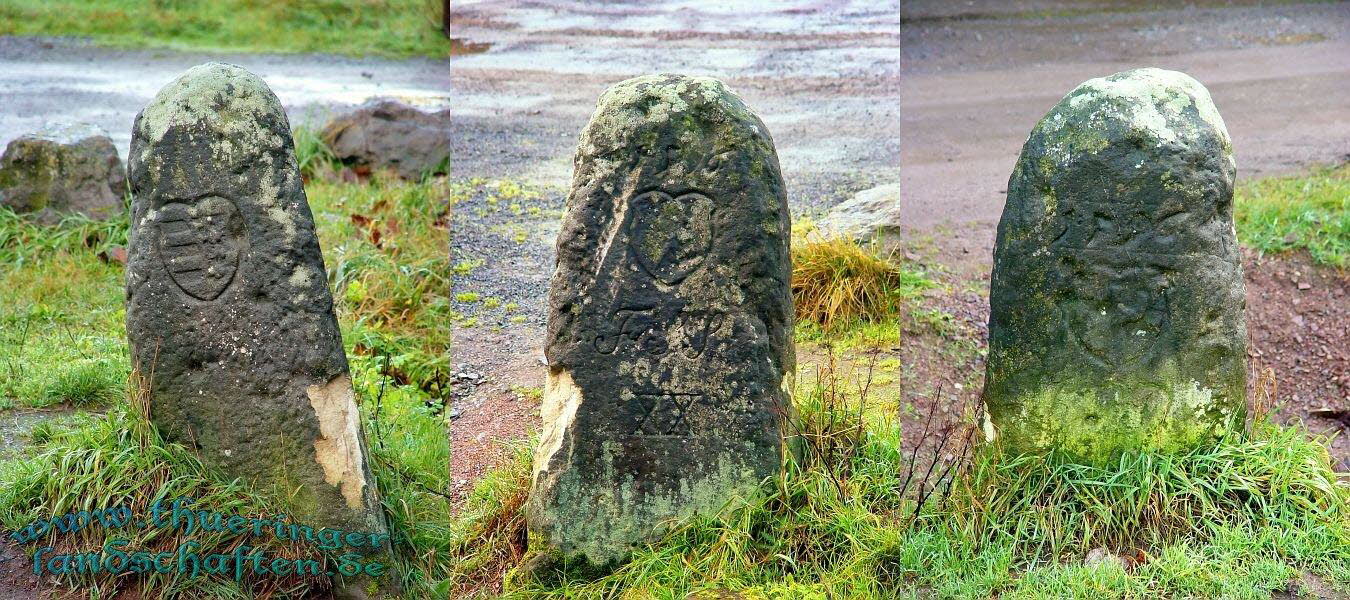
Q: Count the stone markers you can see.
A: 3